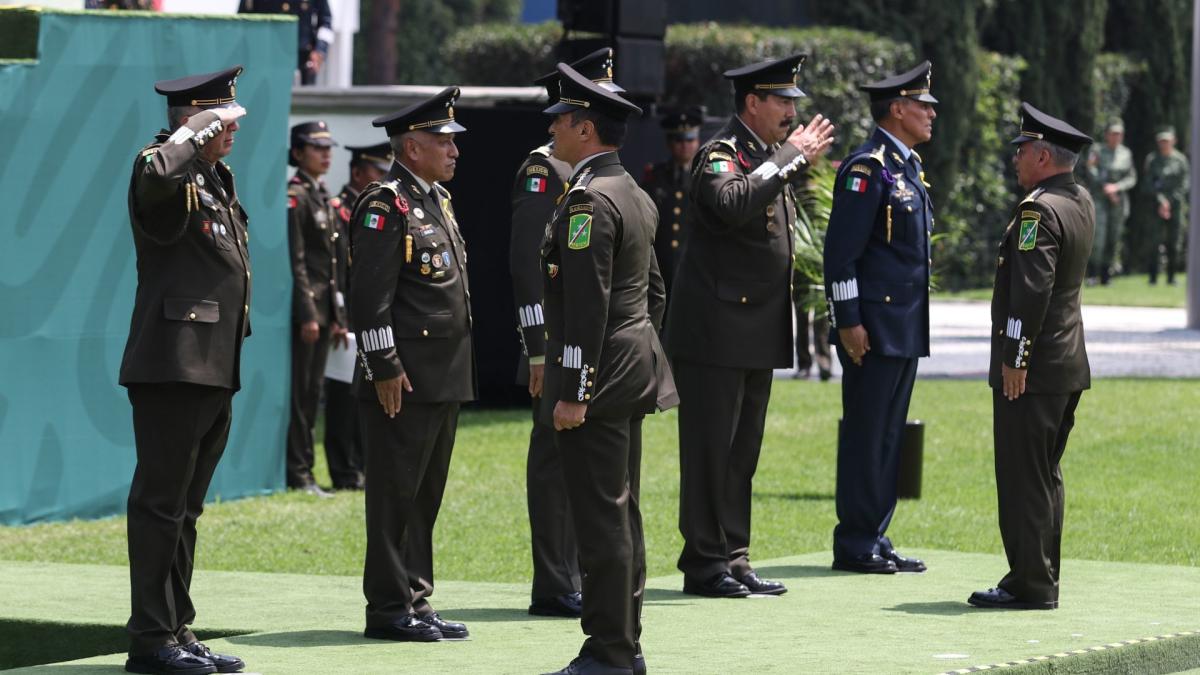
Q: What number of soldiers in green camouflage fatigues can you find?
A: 2